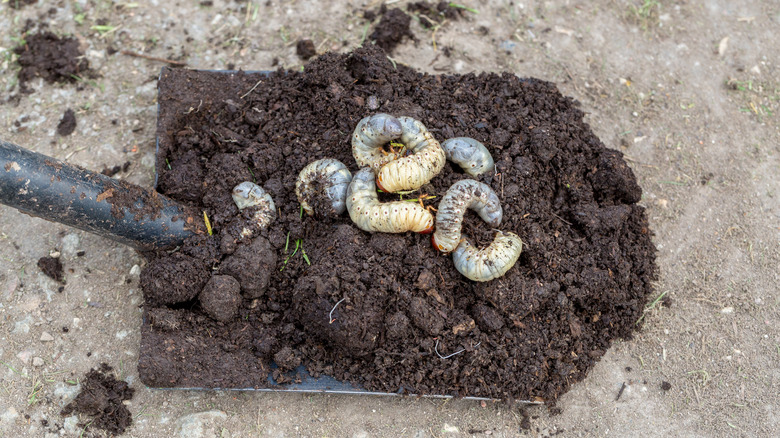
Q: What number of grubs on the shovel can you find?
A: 8